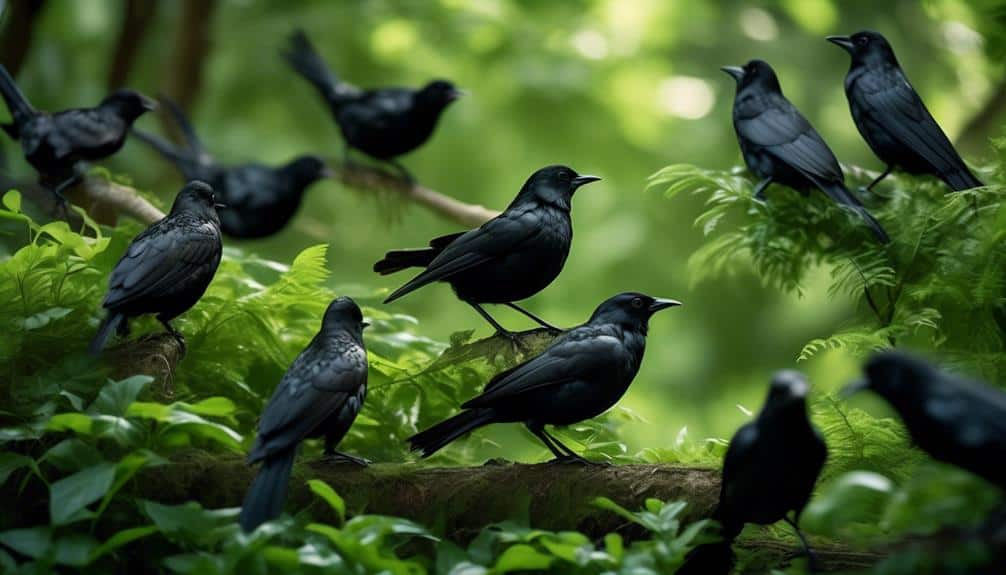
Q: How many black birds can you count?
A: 11